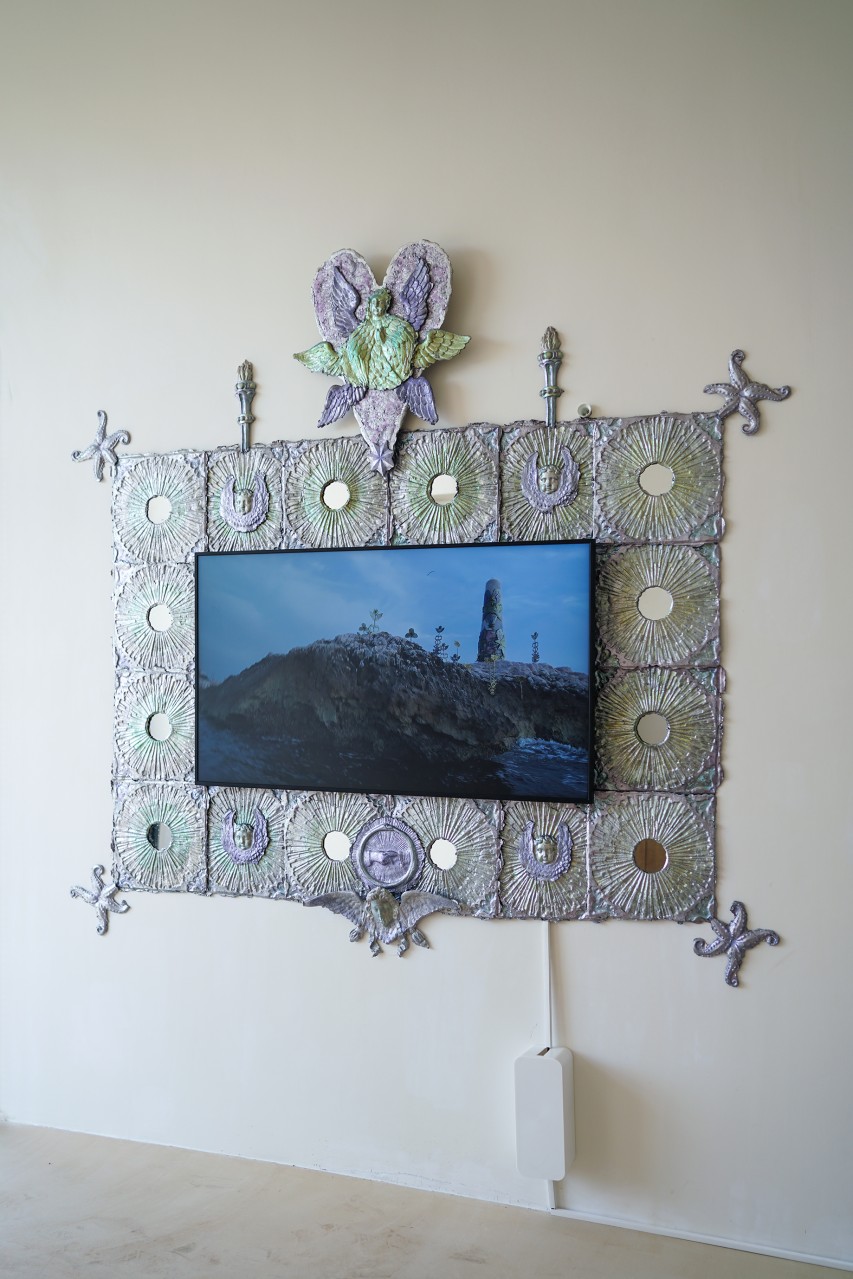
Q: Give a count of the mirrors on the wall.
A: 12